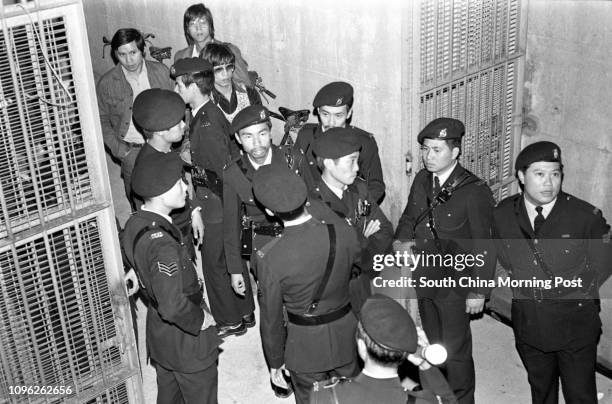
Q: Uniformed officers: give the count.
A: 10